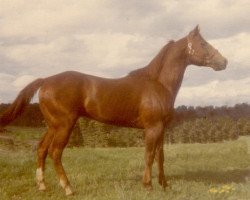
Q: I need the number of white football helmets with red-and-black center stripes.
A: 0